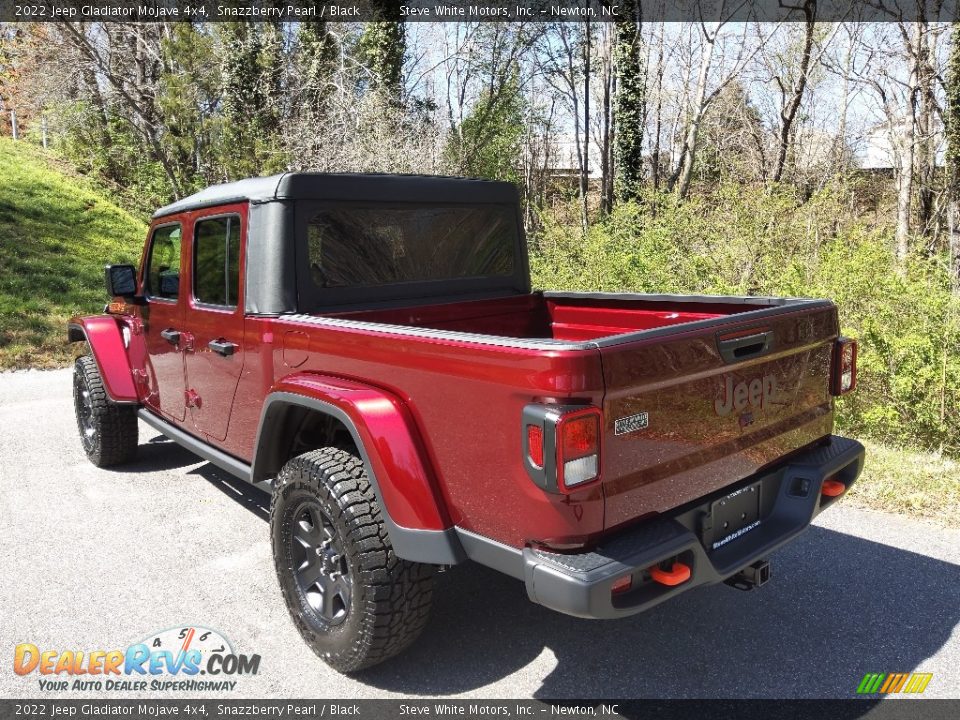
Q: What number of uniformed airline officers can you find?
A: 0